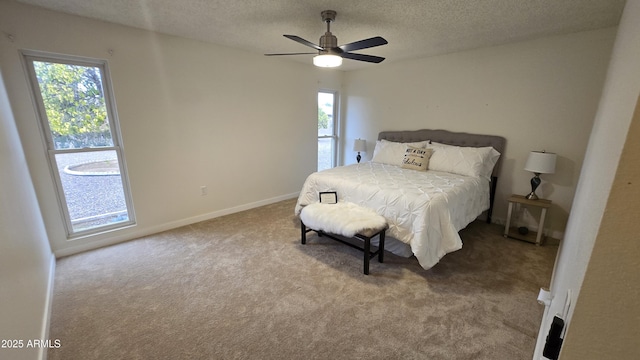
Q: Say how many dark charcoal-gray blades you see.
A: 4